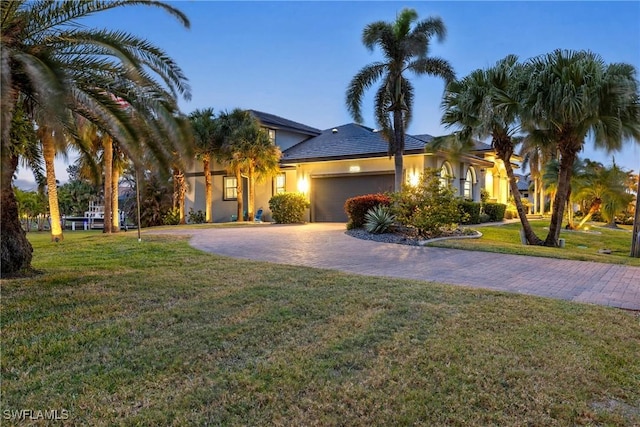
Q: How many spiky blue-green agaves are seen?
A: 1